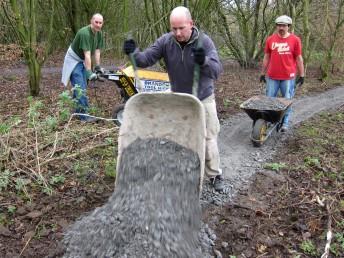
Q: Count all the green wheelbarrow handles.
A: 2